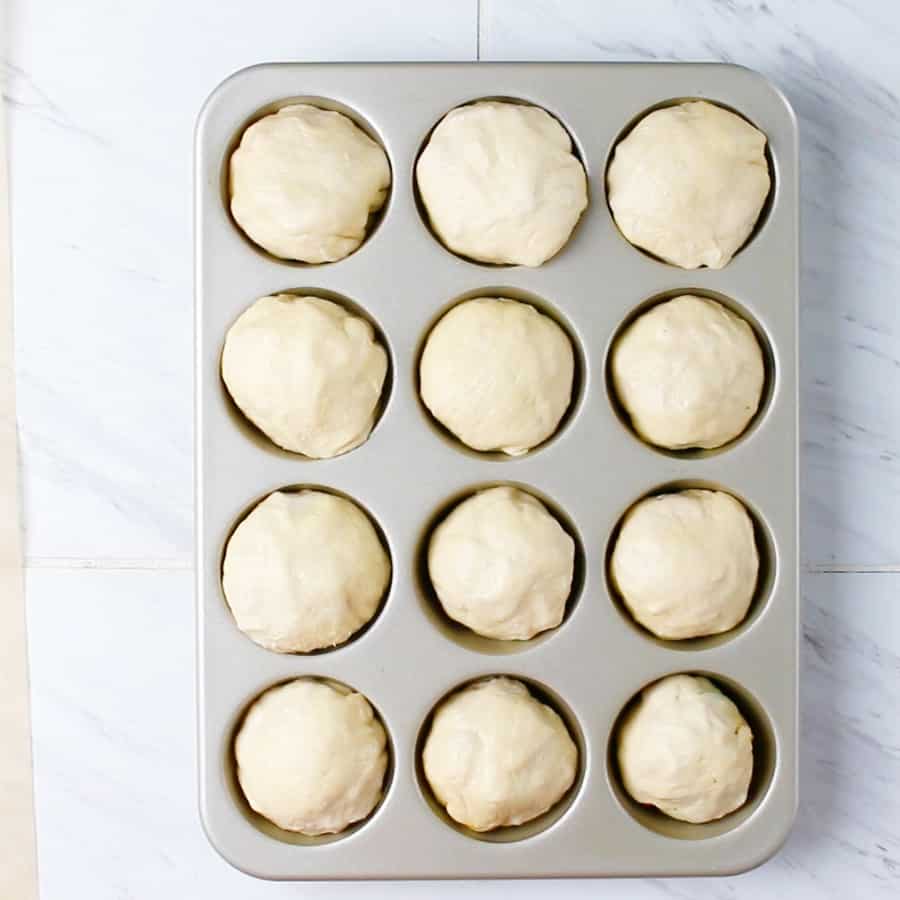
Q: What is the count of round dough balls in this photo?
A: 12